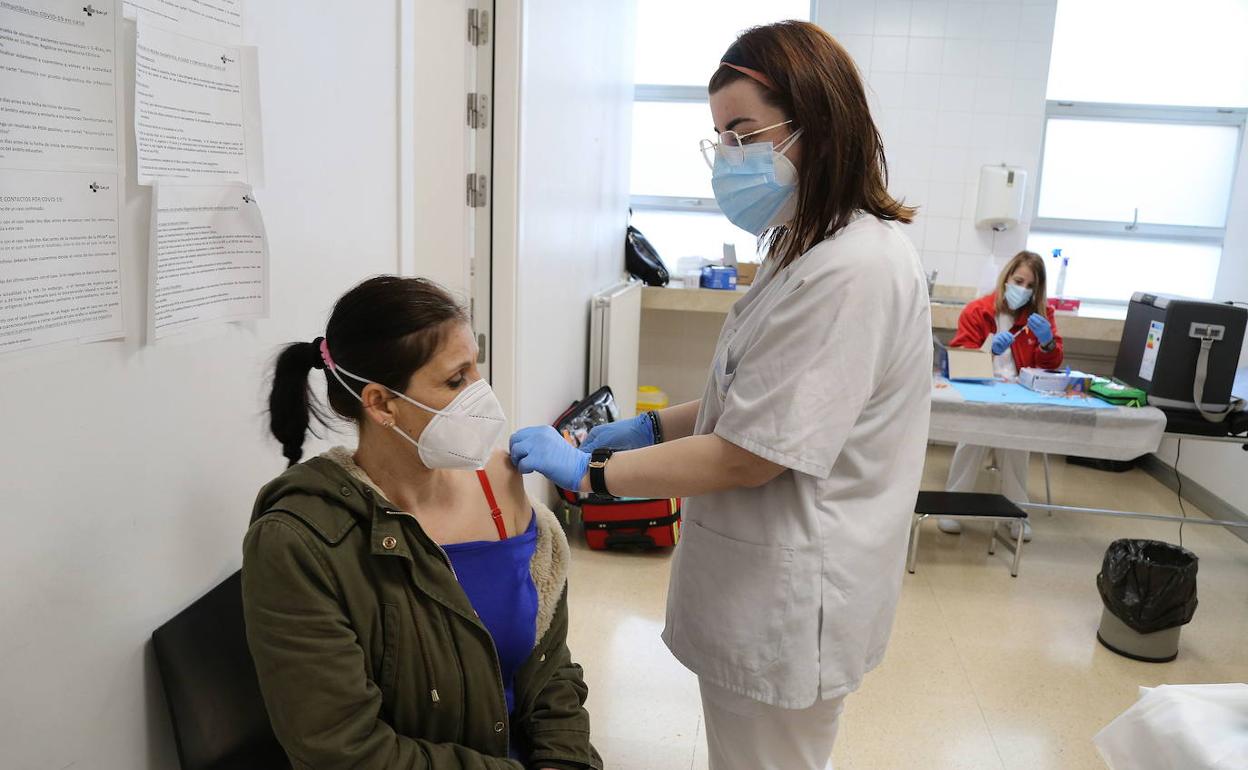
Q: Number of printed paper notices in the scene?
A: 5